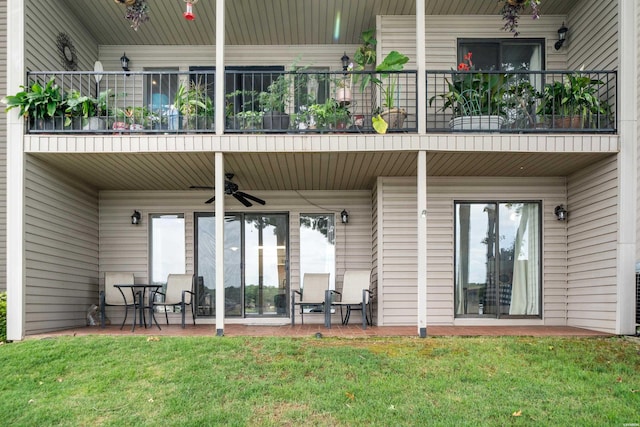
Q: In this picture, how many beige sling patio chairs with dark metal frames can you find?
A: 4